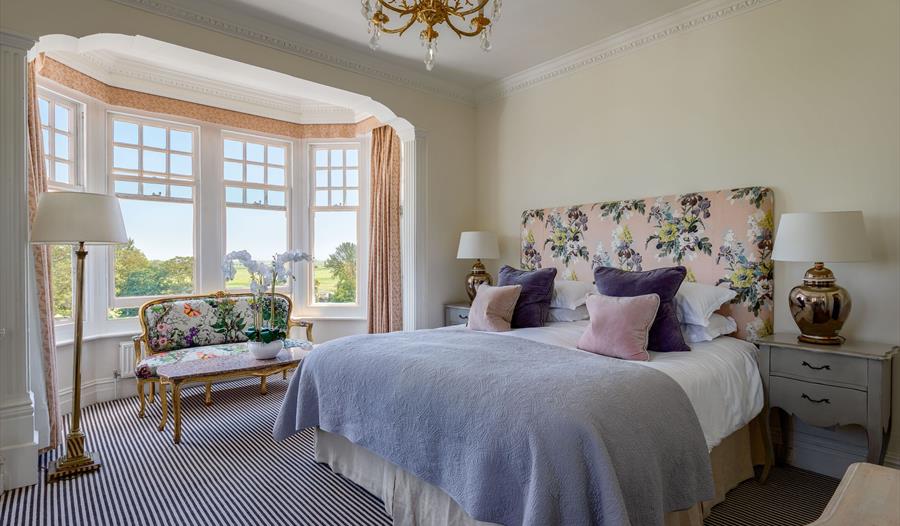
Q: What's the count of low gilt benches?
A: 1